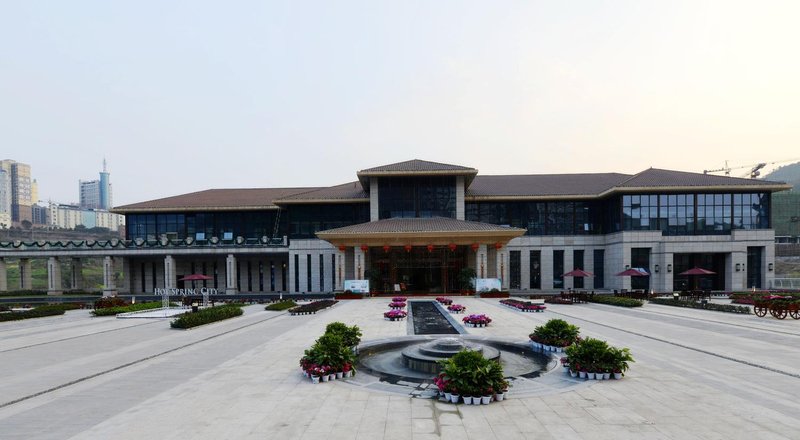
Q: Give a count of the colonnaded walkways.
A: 1